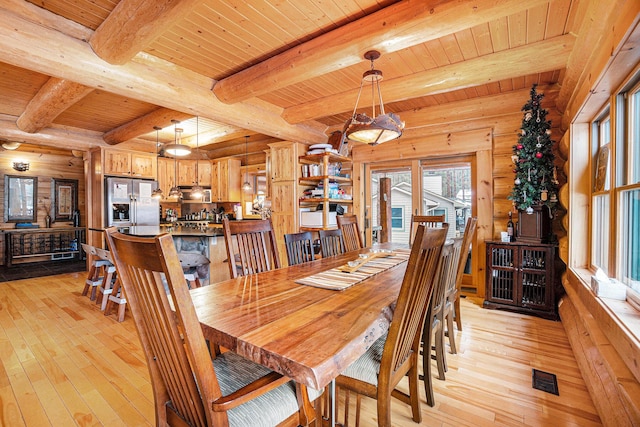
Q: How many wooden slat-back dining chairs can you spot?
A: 10